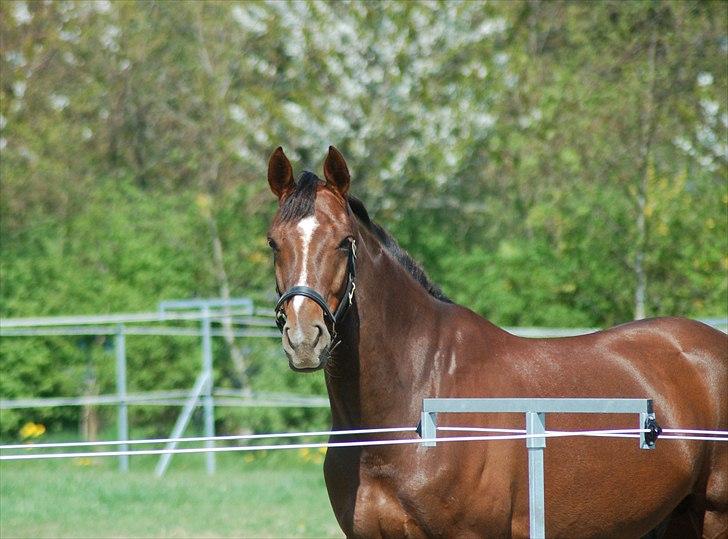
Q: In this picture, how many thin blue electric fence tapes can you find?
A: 0